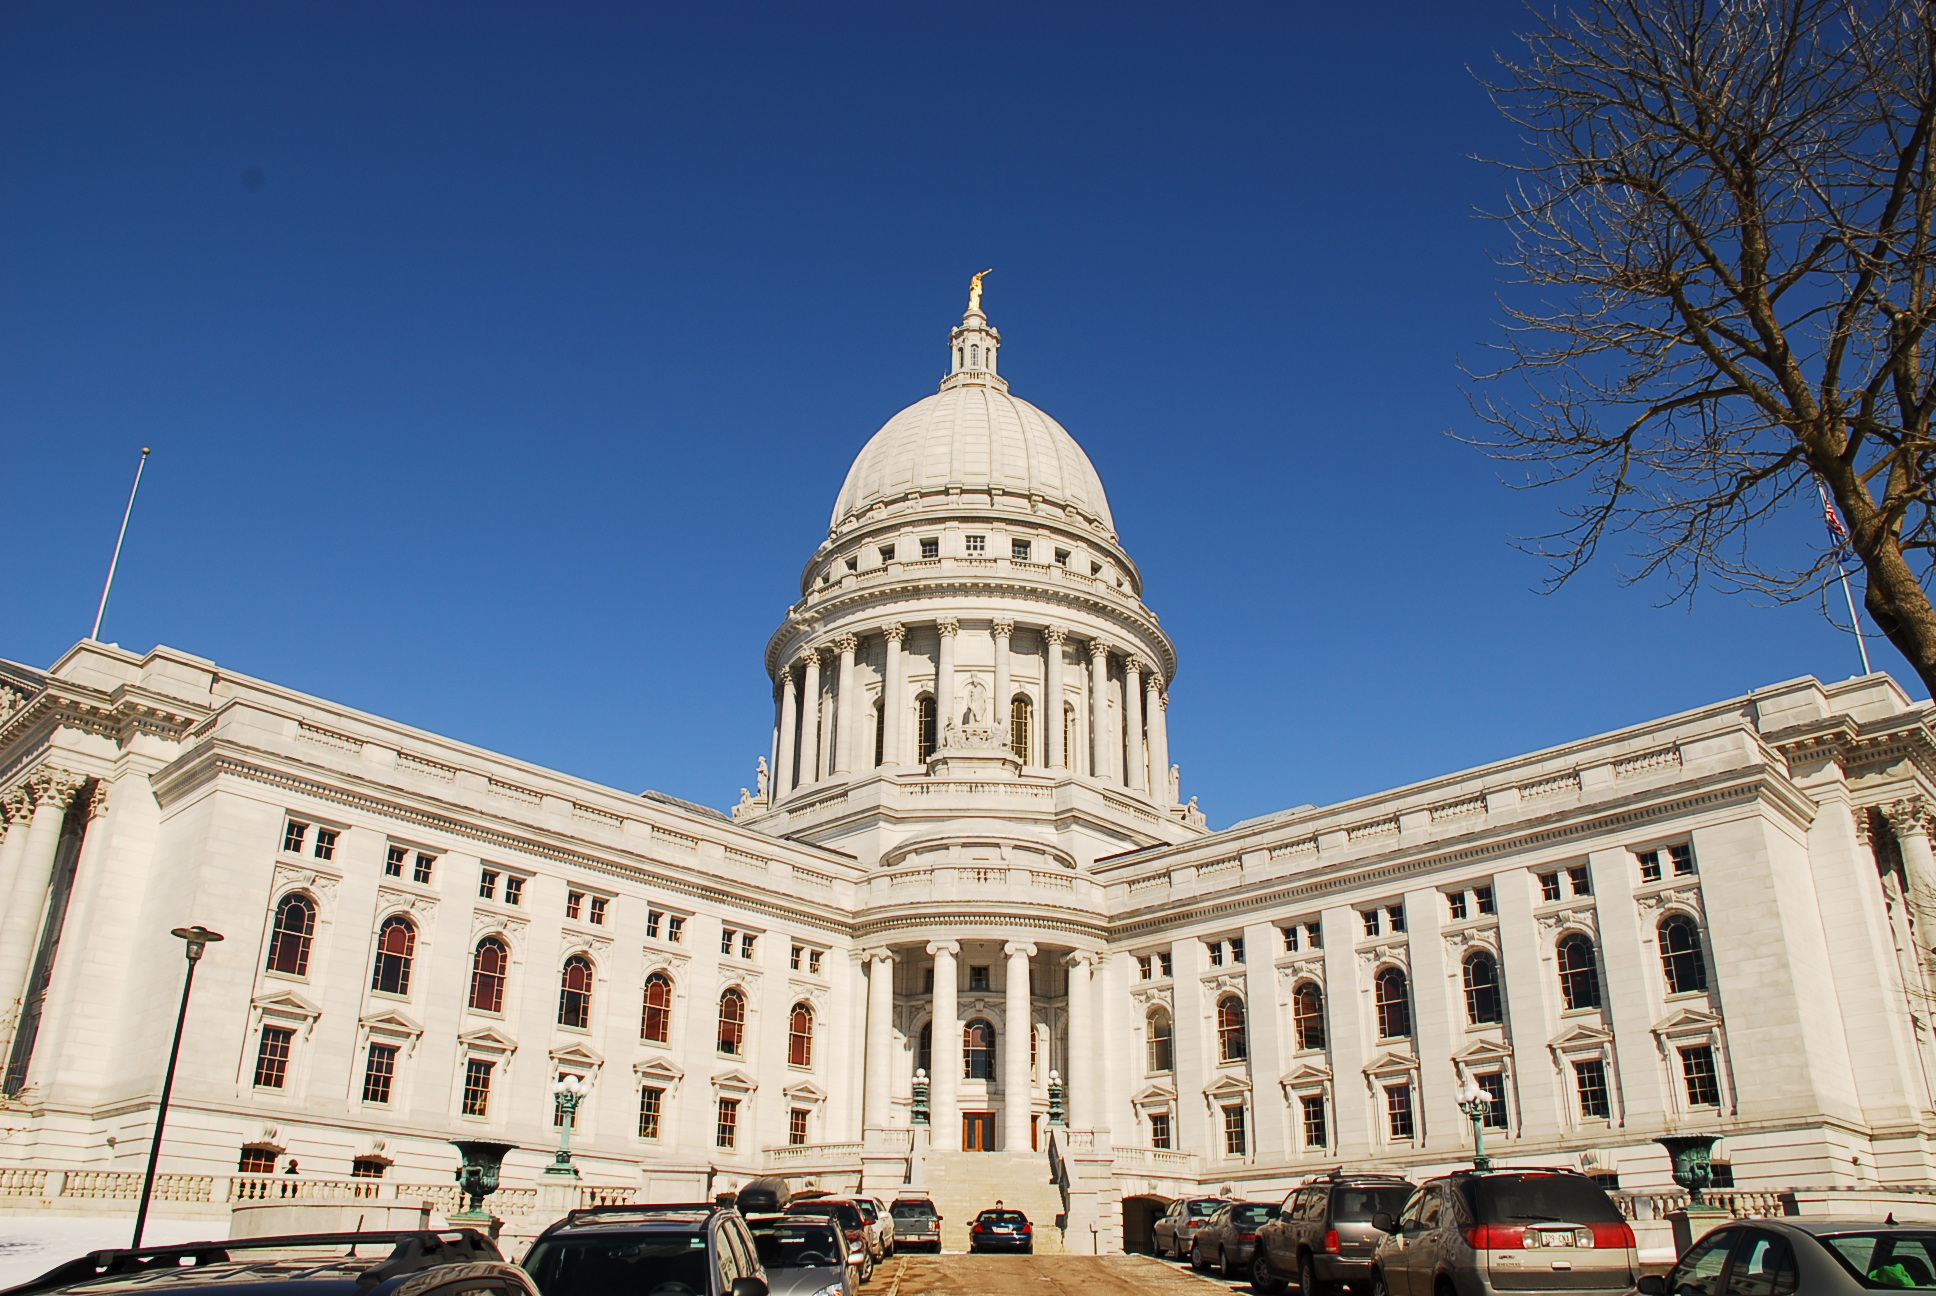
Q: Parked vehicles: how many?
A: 12